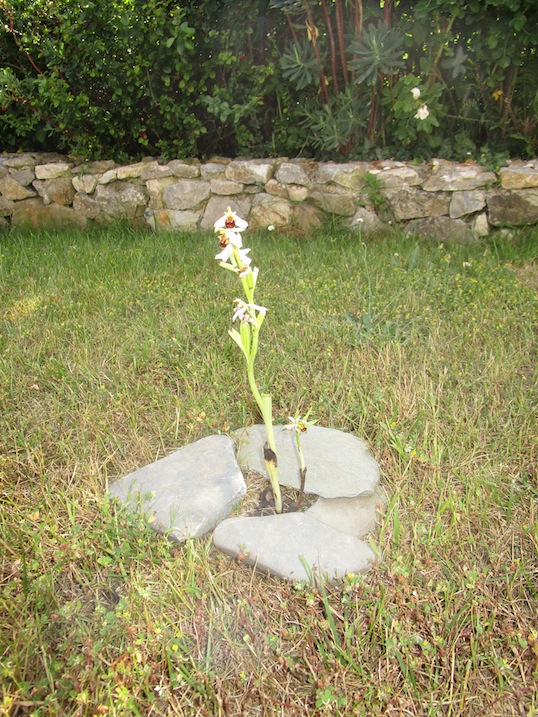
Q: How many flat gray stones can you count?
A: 4